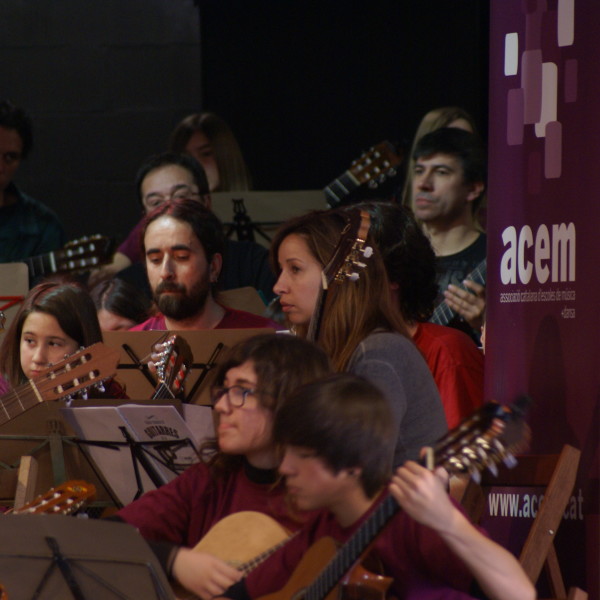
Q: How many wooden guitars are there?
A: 9